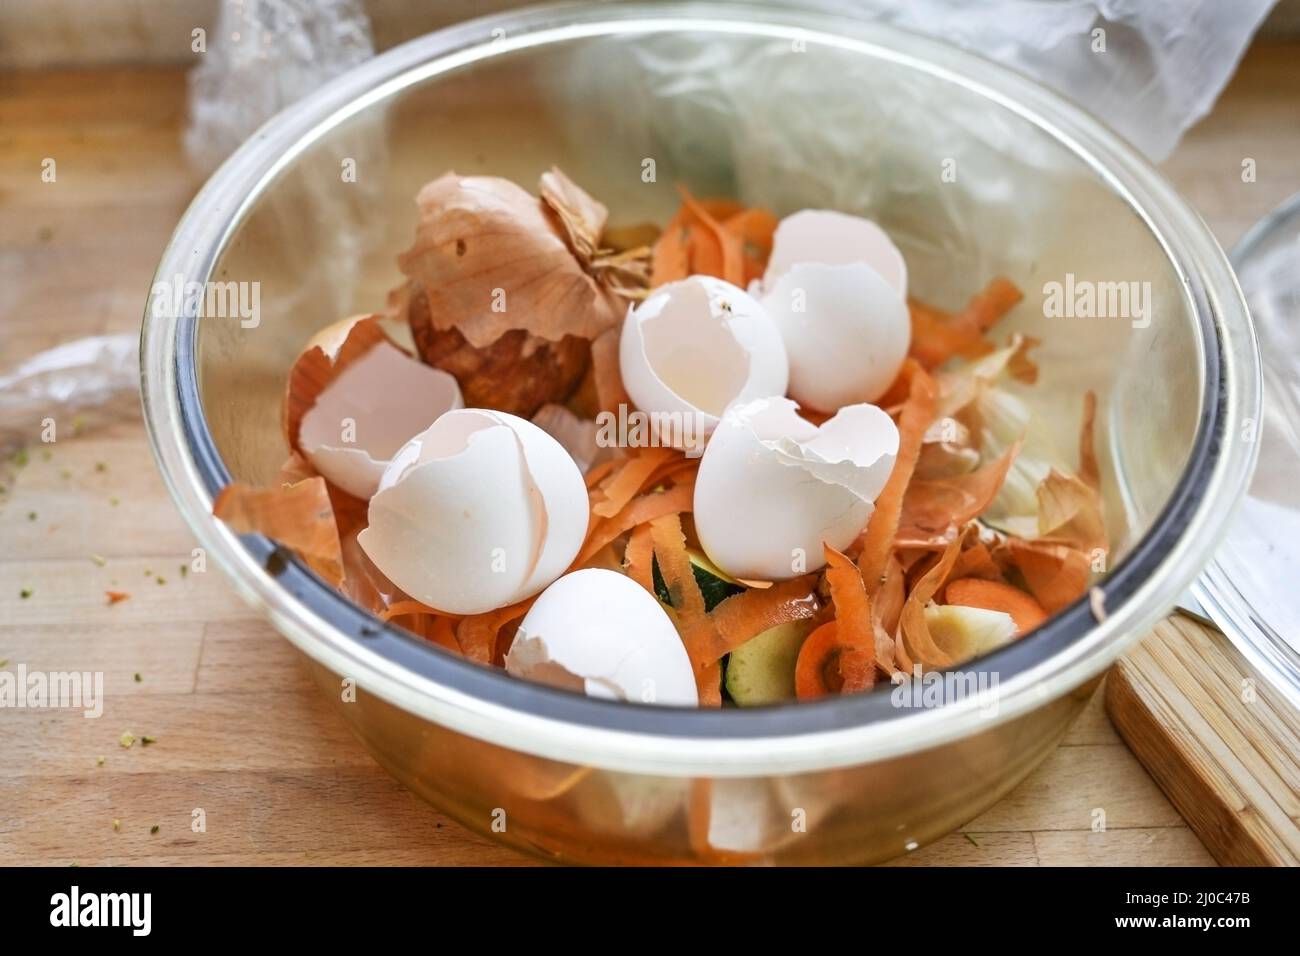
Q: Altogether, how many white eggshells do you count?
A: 6